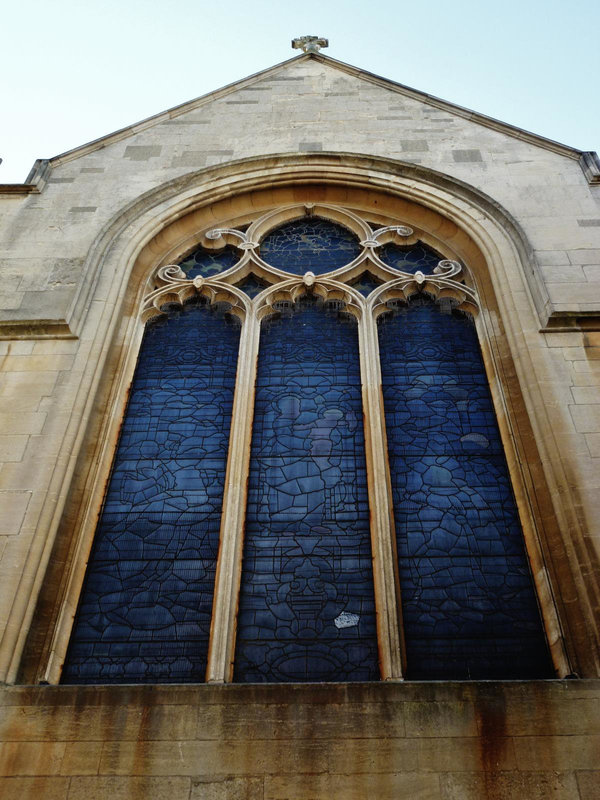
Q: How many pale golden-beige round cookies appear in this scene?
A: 0